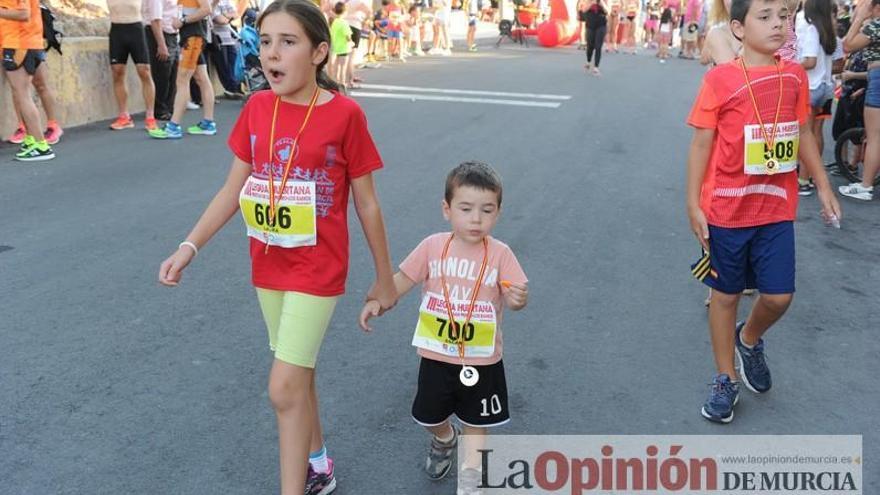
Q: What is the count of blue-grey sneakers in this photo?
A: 2